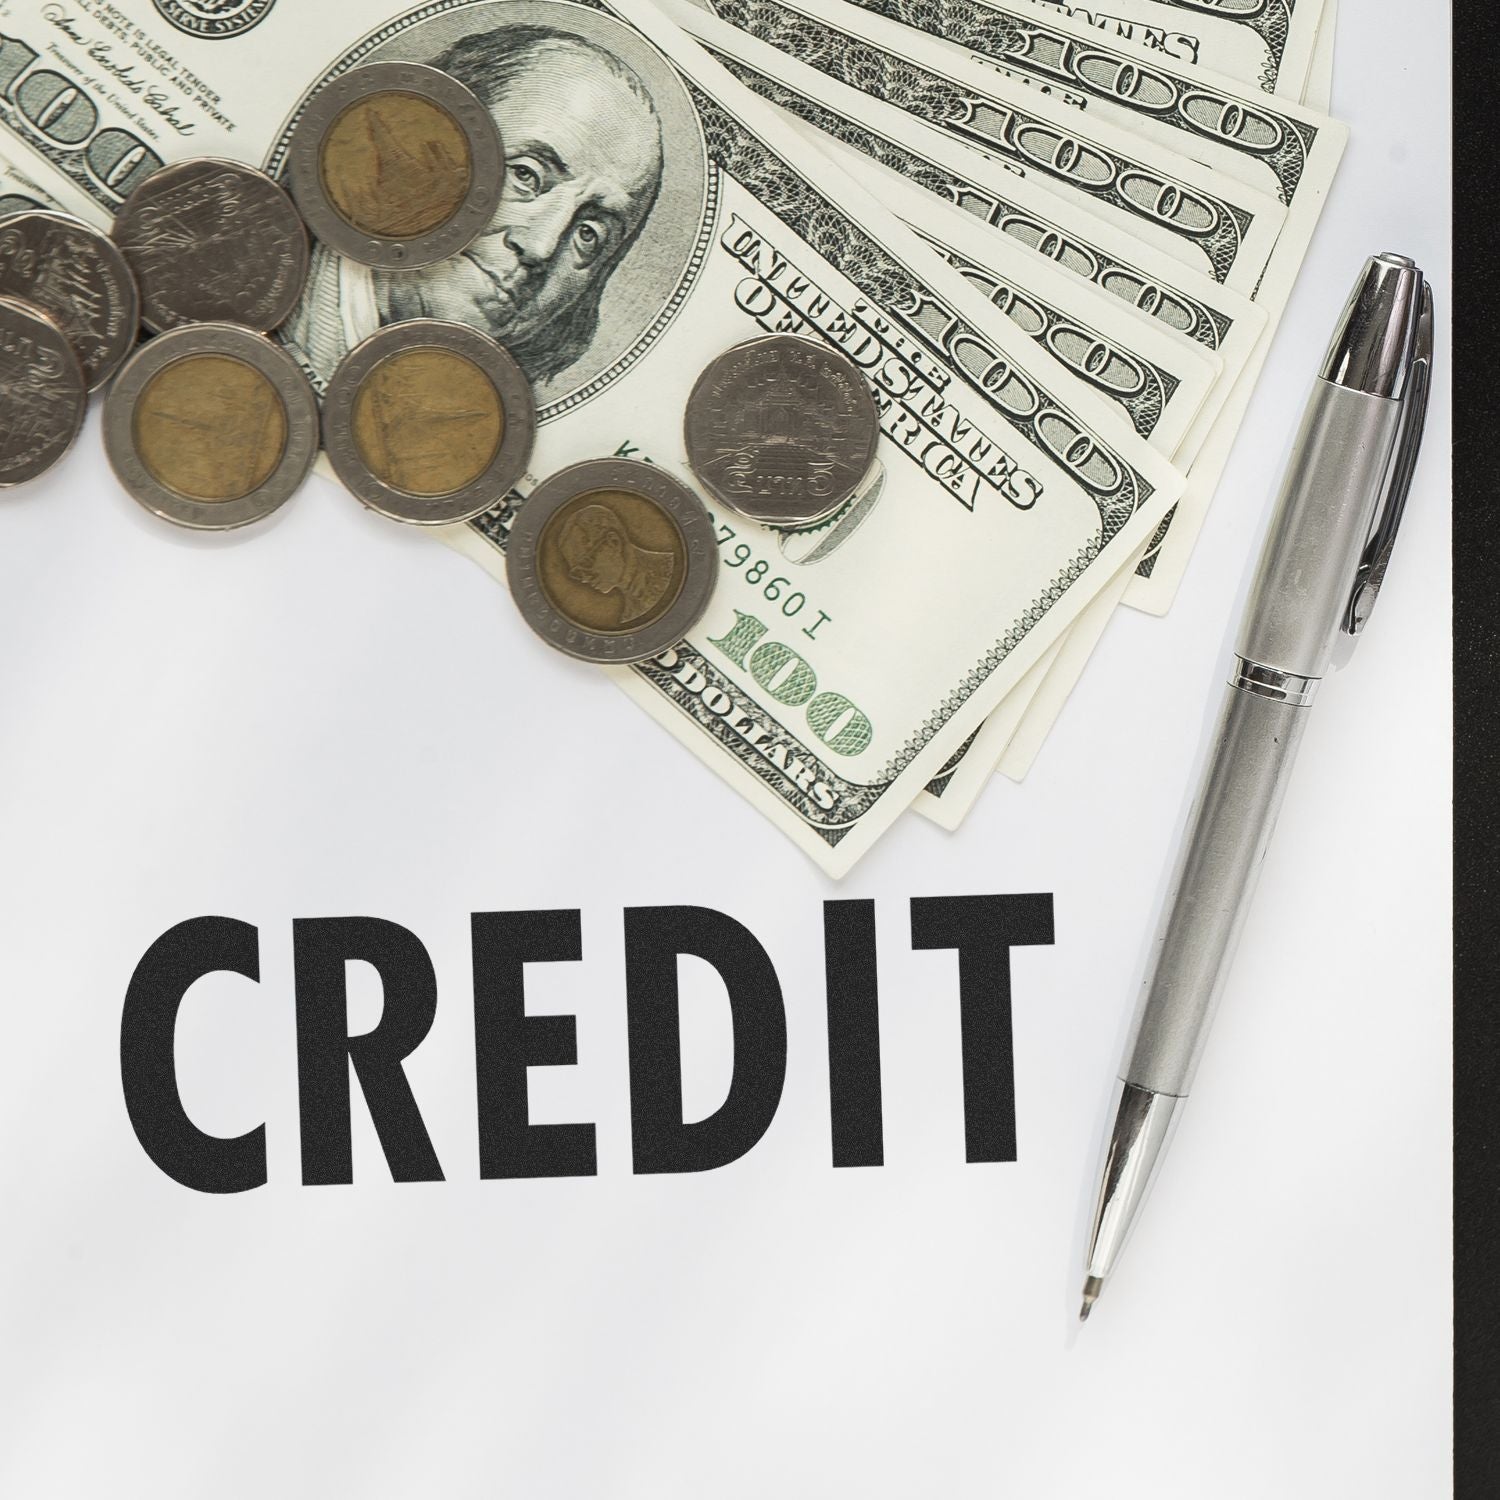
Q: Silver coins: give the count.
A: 4